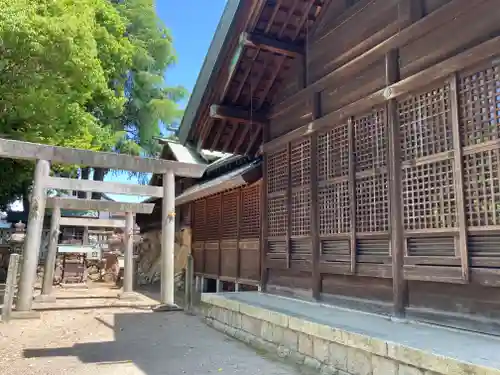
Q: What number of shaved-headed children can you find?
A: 0